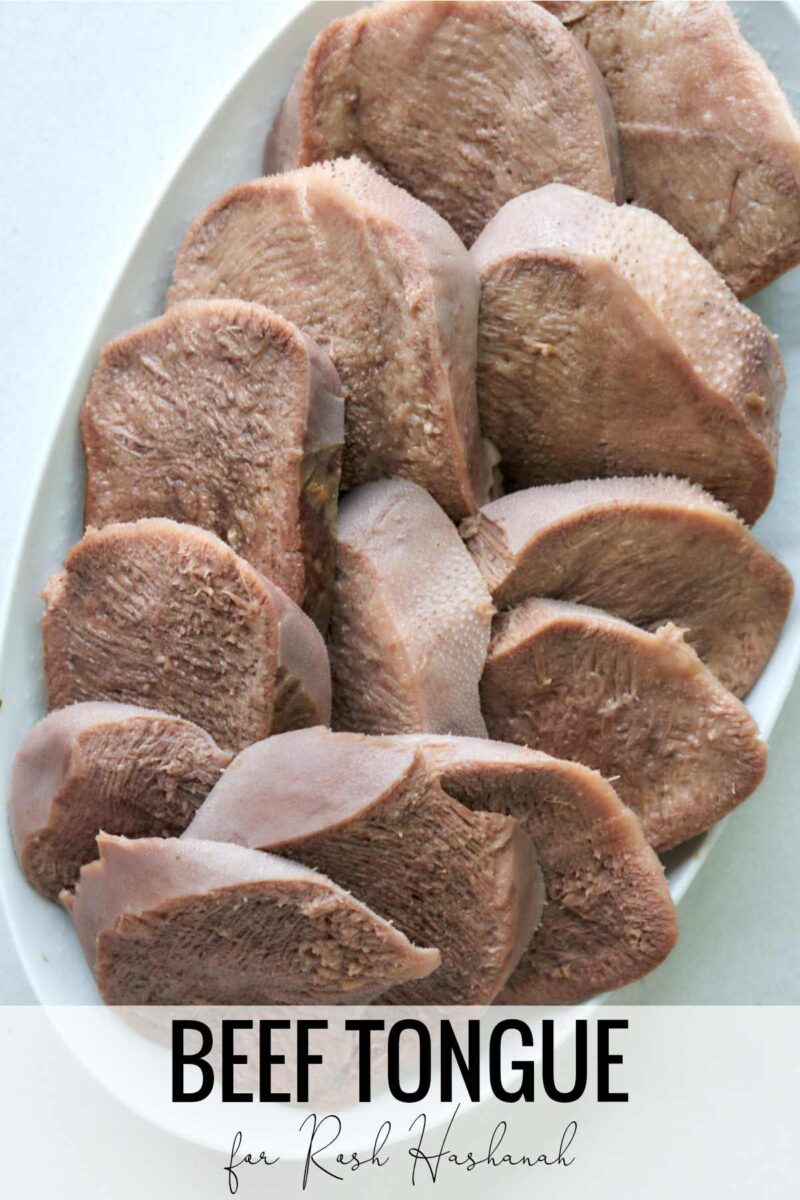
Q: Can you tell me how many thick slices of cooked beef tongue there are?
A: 13